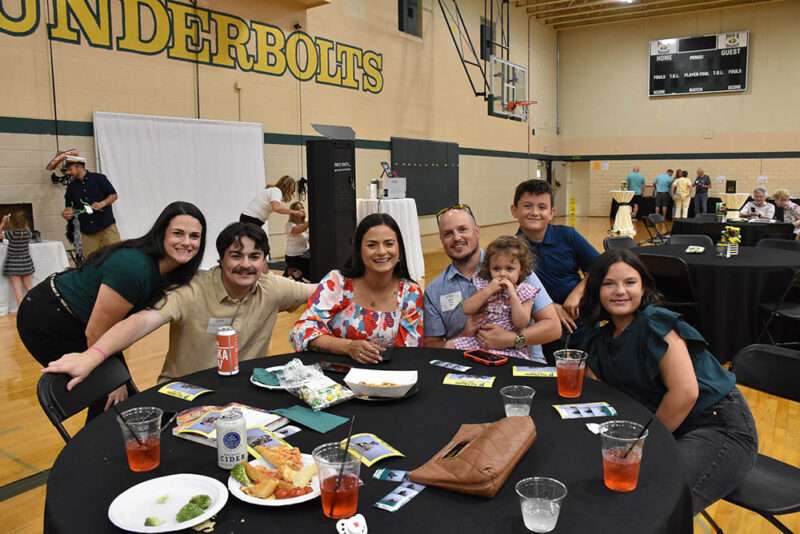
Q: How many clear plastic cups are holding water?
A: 2